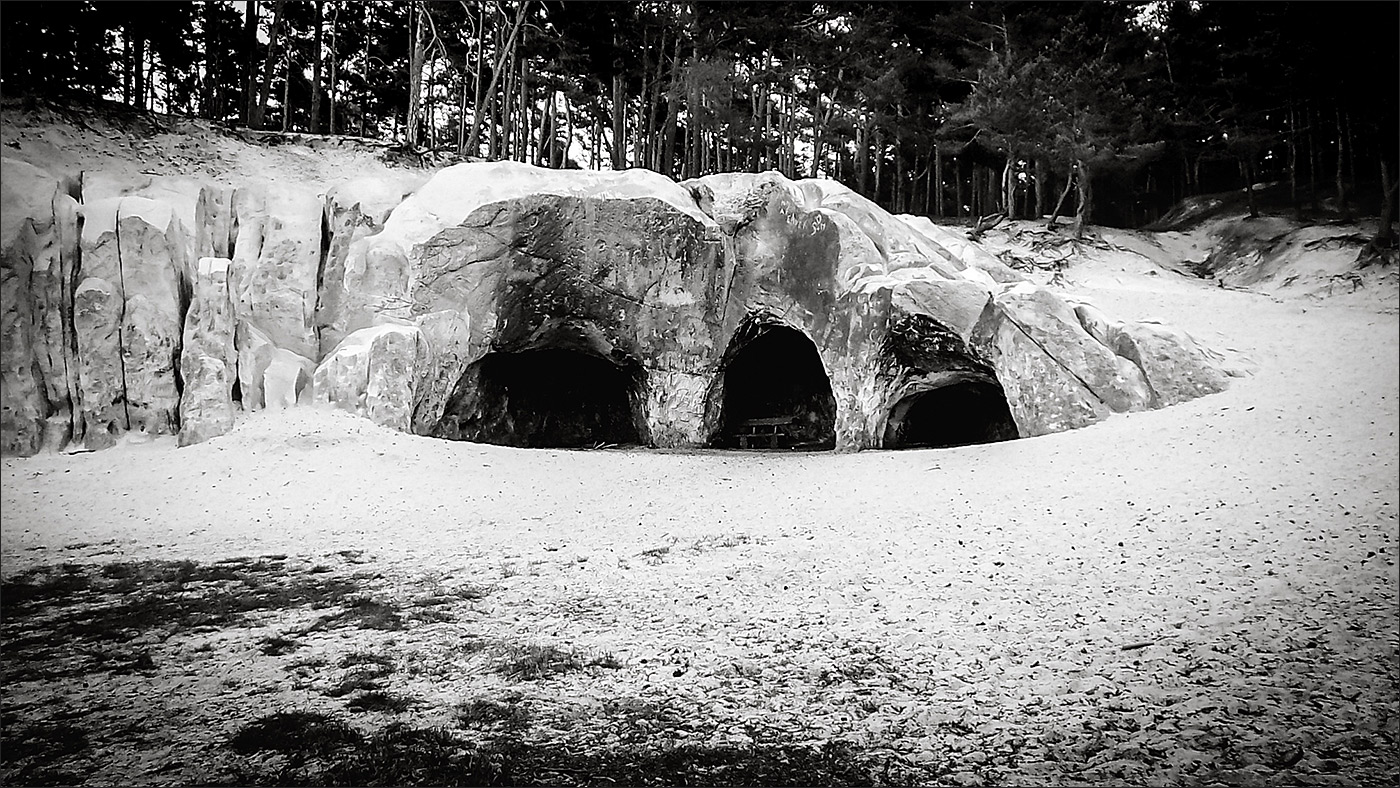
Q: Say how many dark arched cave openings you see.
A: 3